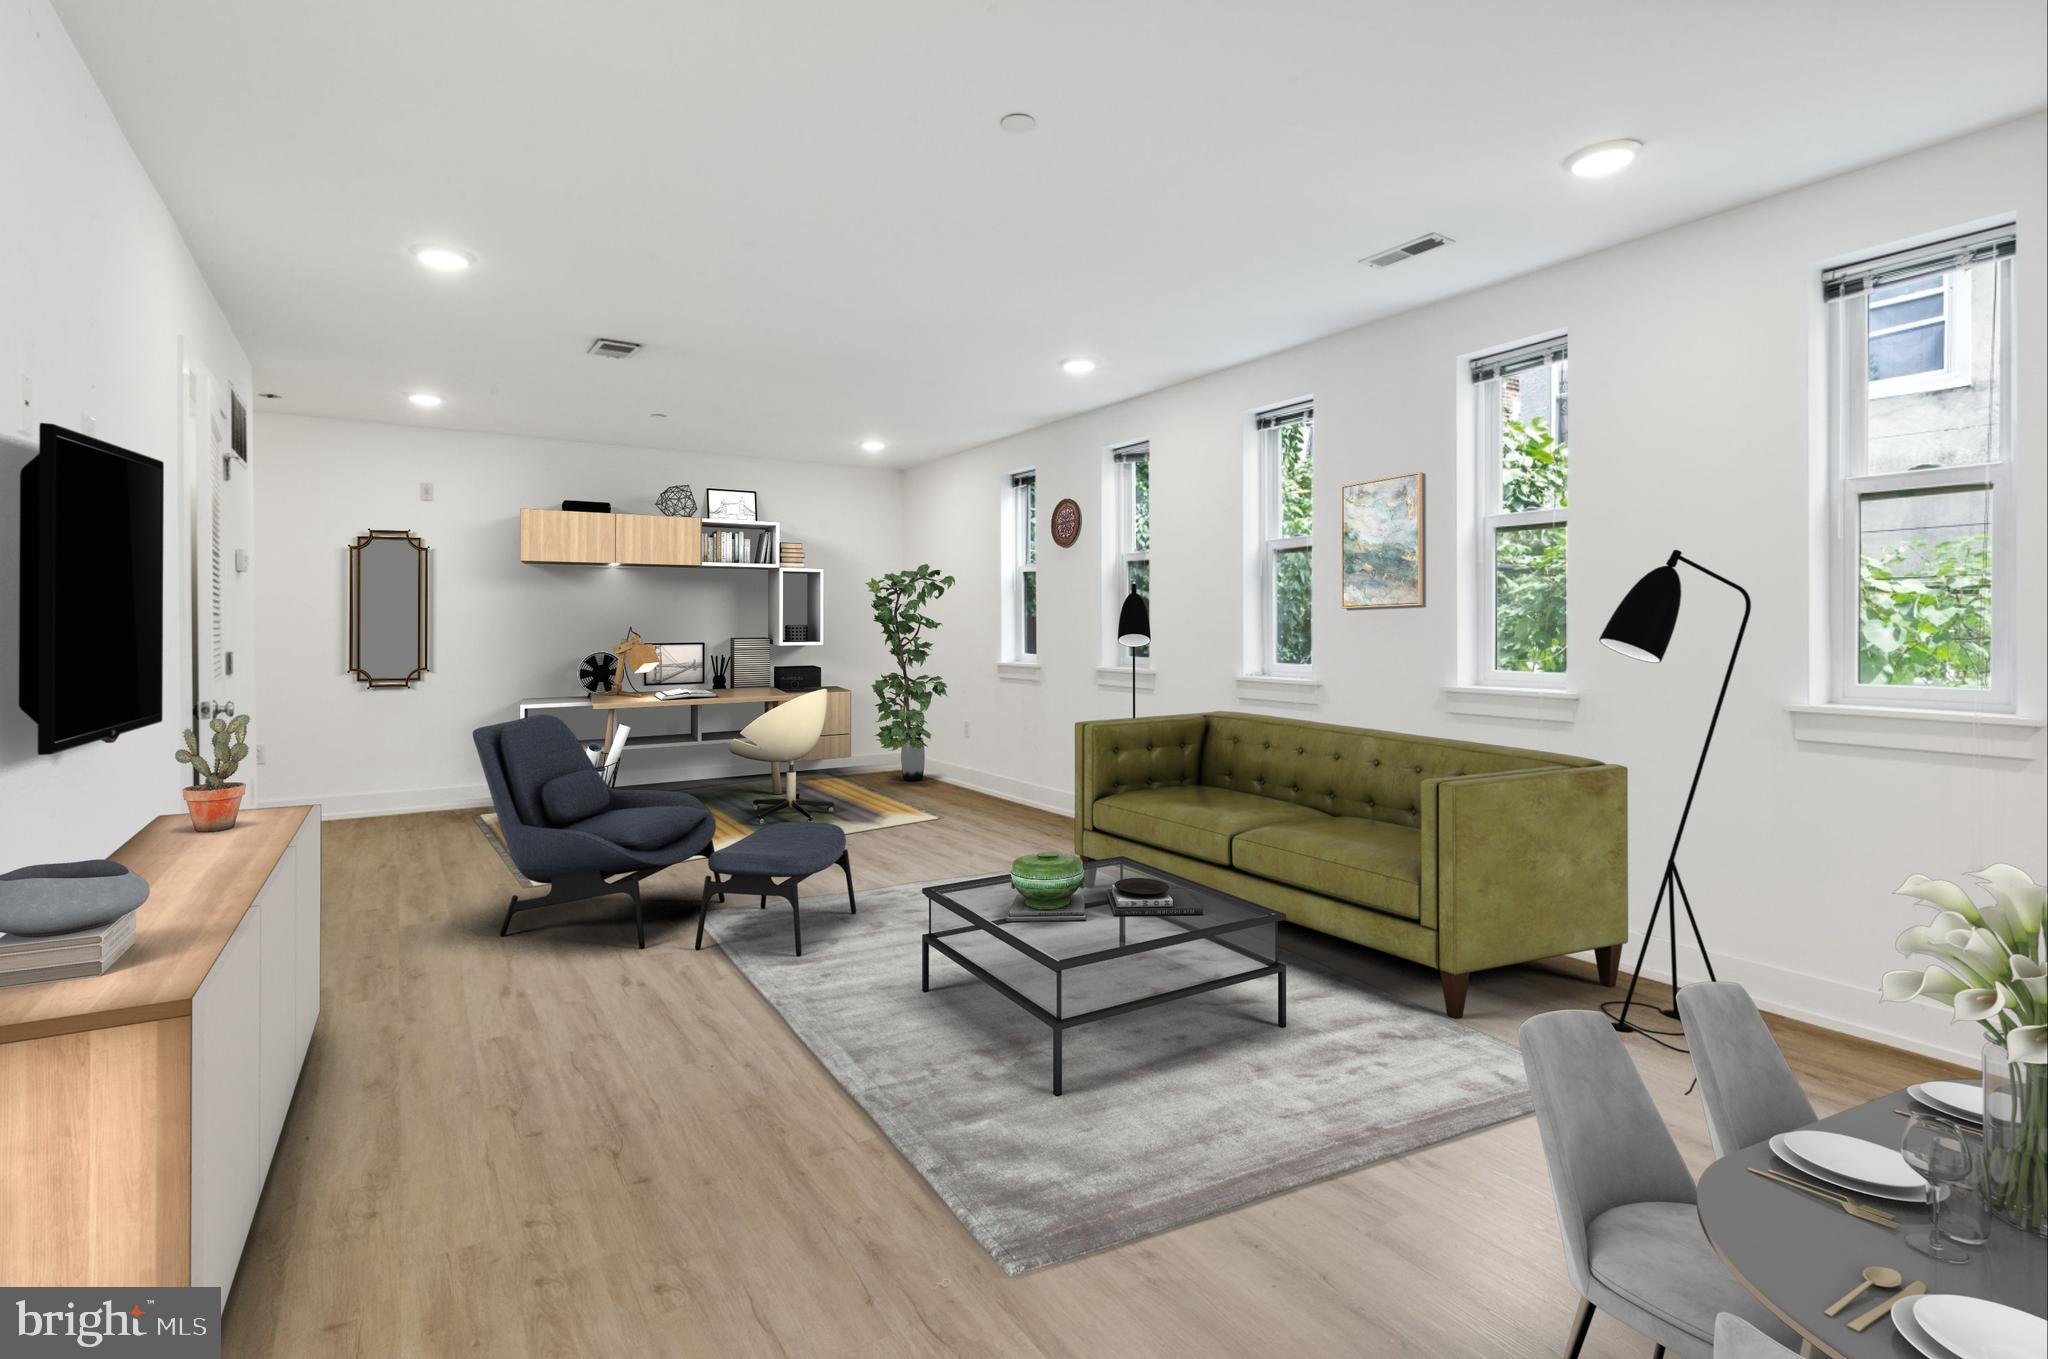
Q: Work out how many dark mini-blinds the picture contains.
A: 5